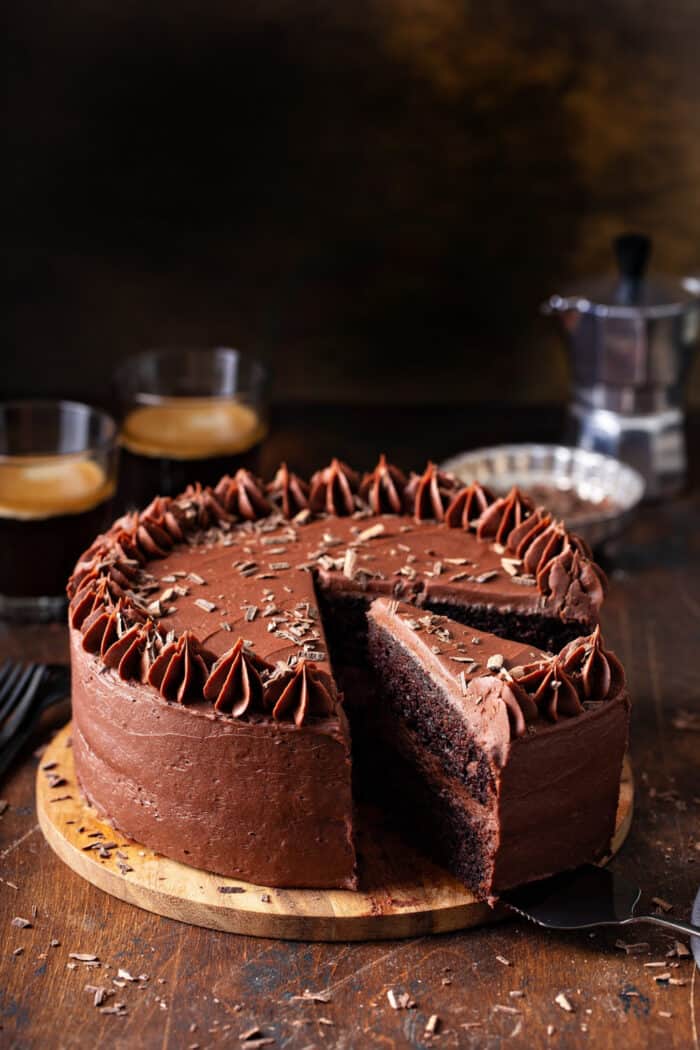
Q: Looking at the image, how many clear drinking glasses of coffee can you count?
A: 2